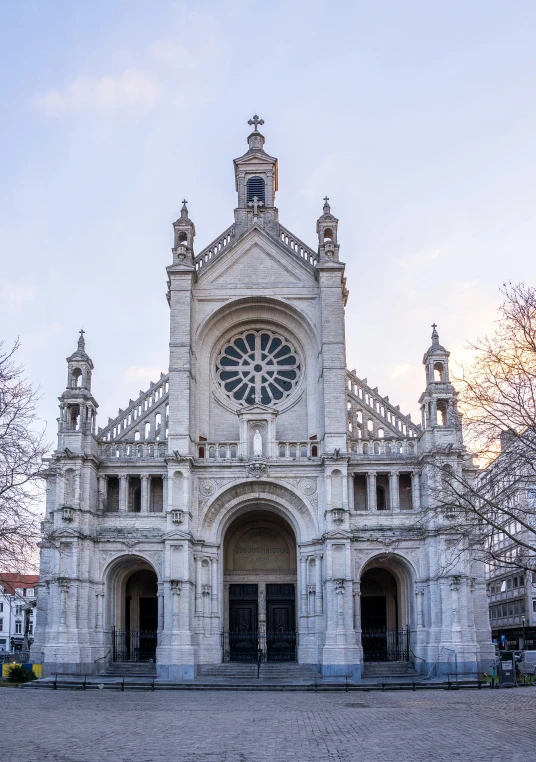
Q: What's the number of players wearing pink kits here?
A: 0